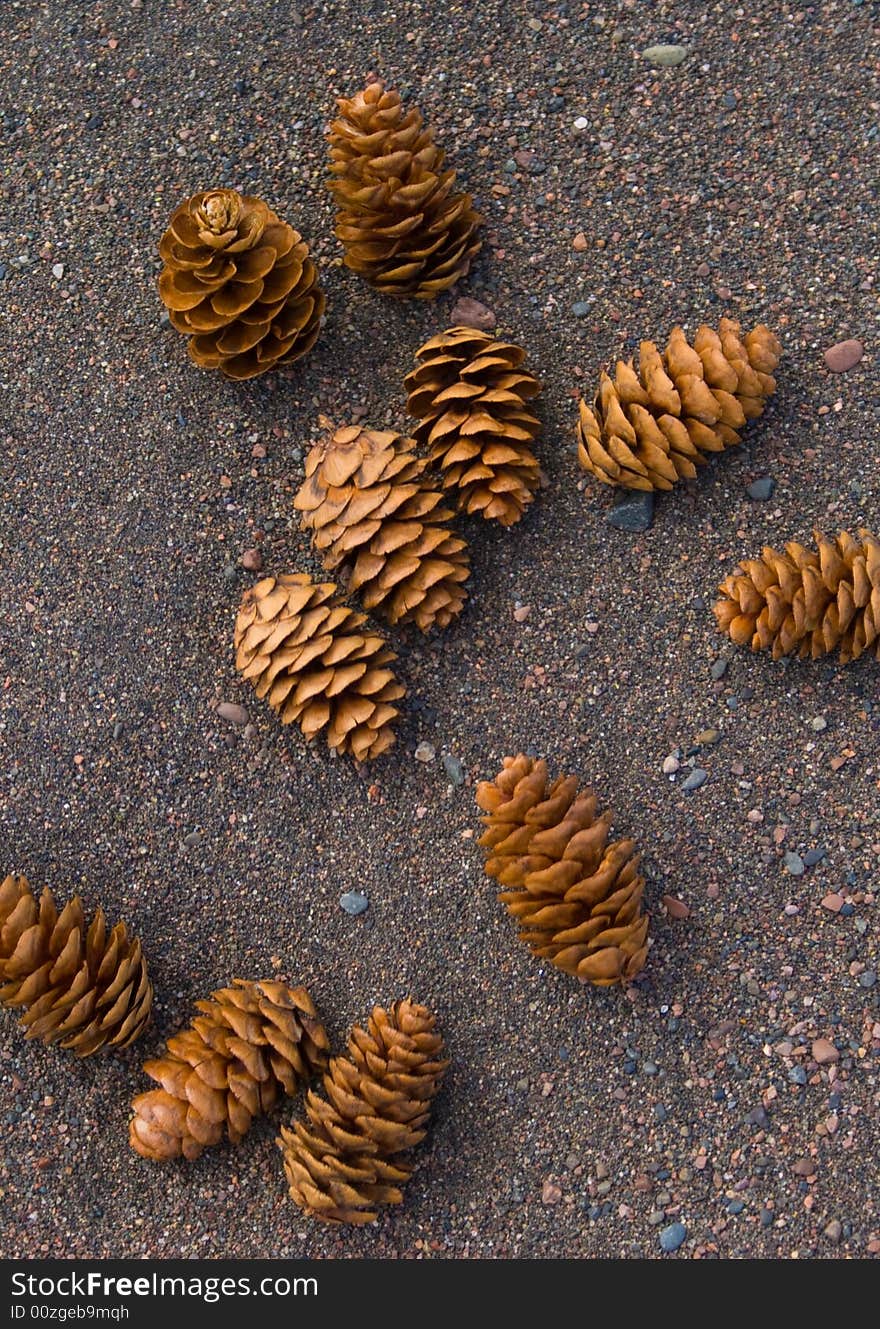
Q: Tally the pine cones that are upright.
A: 1